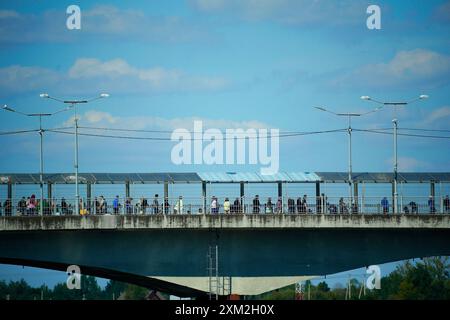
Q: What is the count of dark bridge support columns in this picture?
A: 12